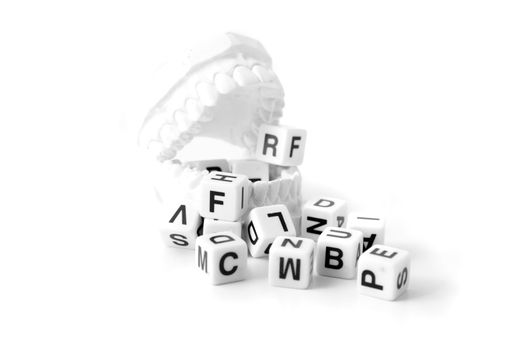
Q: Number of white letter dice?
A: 13